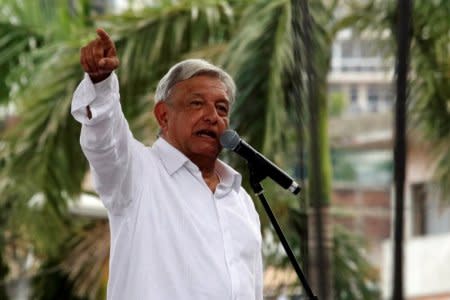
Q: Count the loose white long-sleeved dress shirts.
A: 1